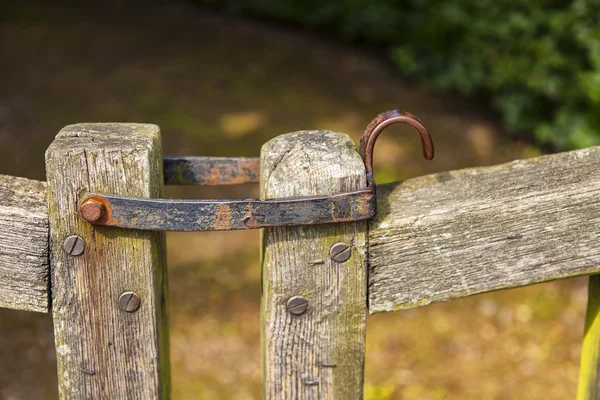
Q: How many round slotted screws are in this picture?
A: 4